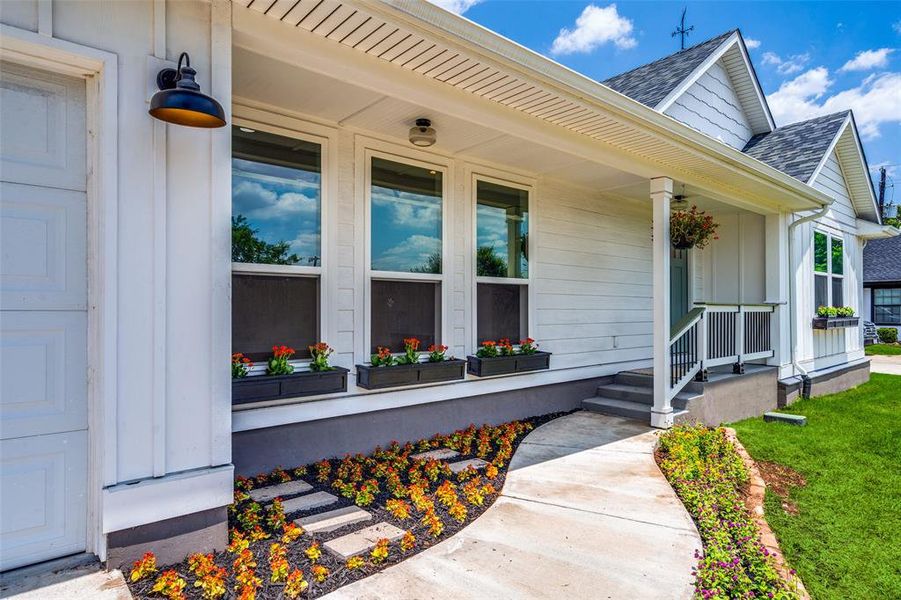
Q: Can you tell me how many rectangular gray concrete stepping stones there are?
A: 6